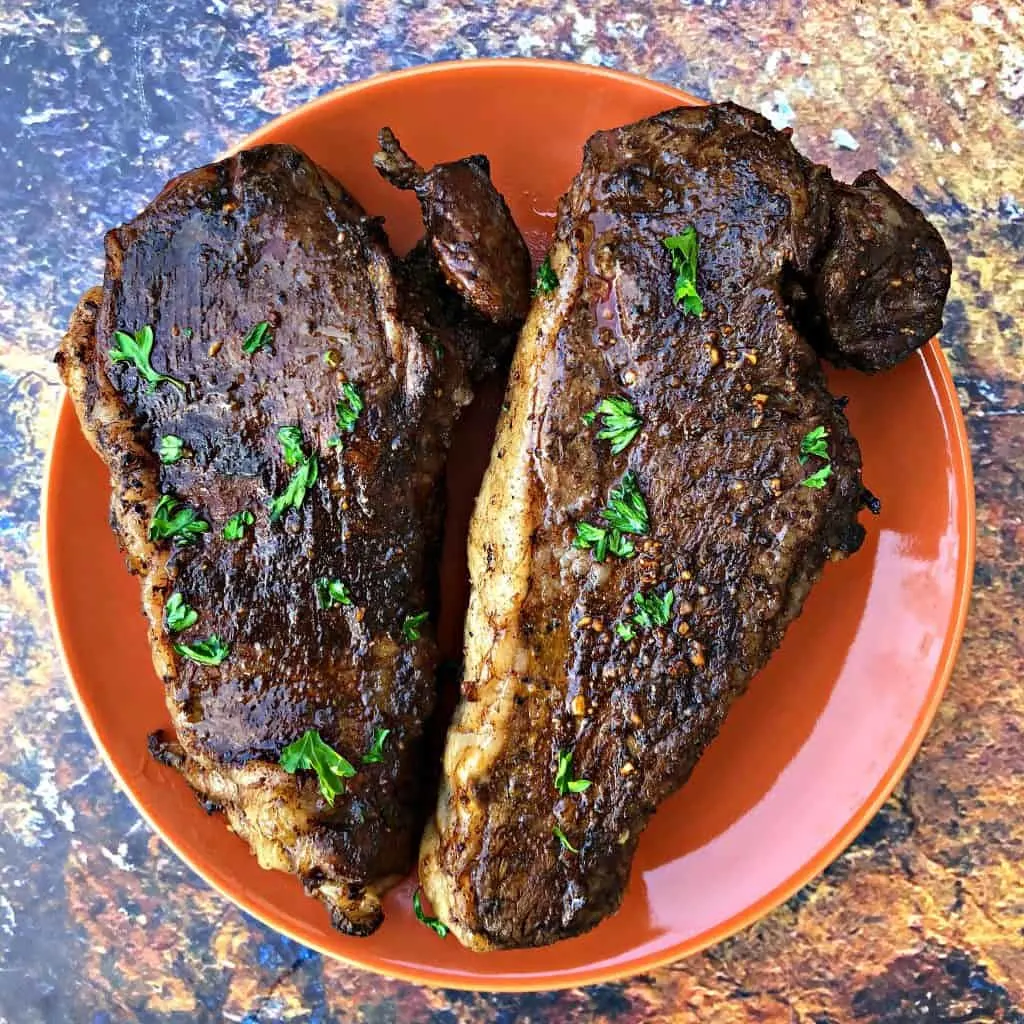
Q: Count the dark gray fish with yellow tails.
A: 0